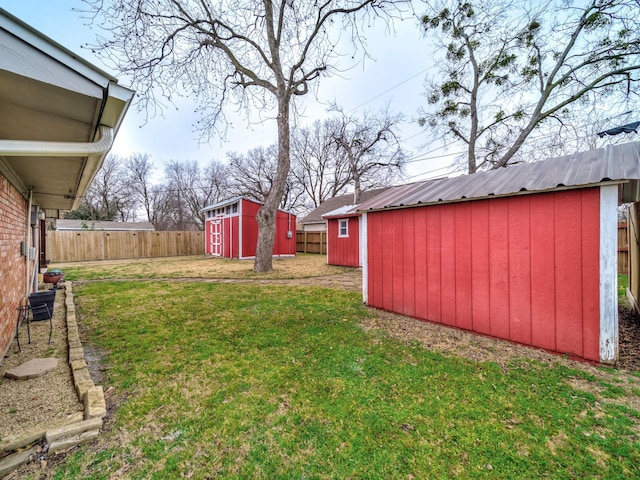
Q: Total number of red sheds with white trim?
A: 3